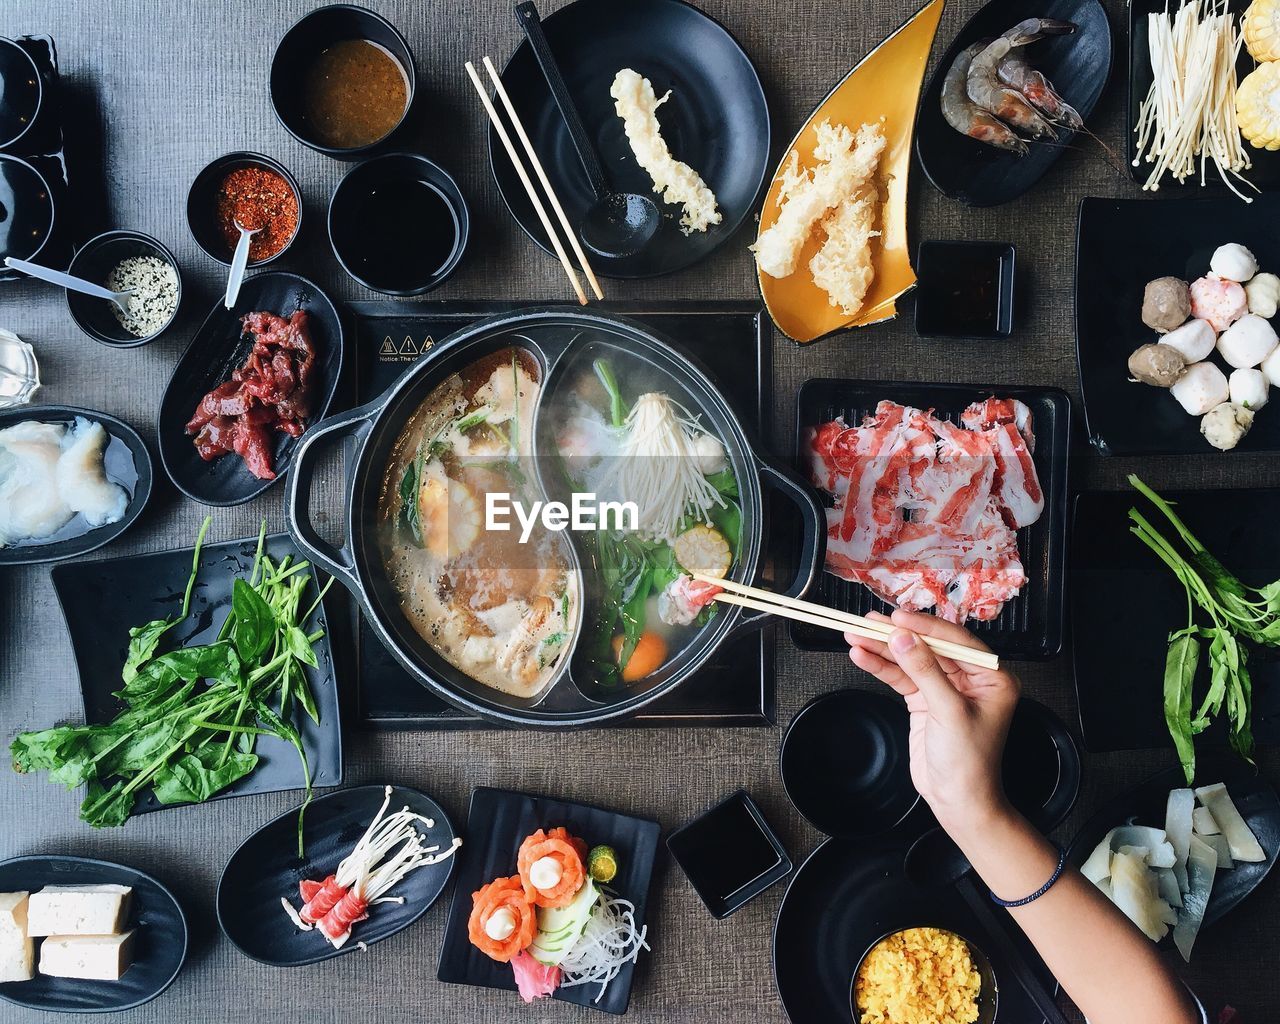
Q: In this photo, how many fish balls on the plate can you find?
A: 11